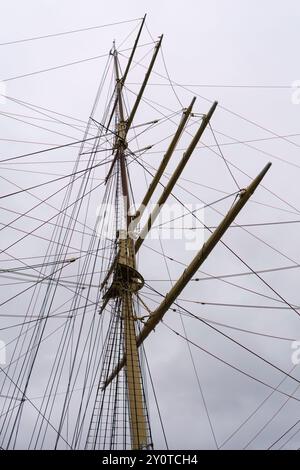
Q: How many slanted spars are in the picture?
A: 5